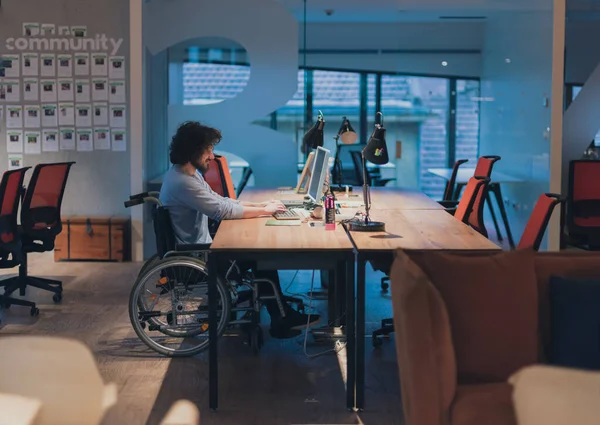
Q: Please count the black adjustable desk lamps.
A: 3